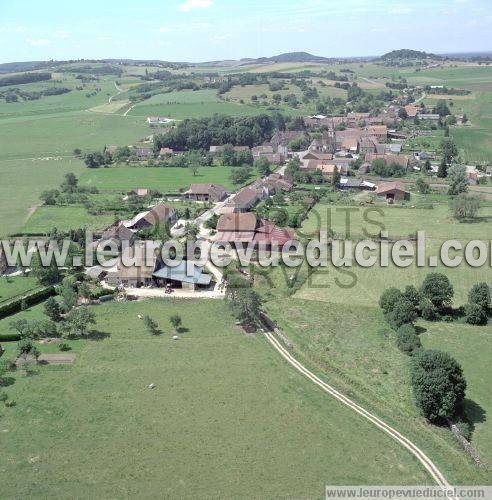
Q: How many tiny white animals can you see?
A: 3